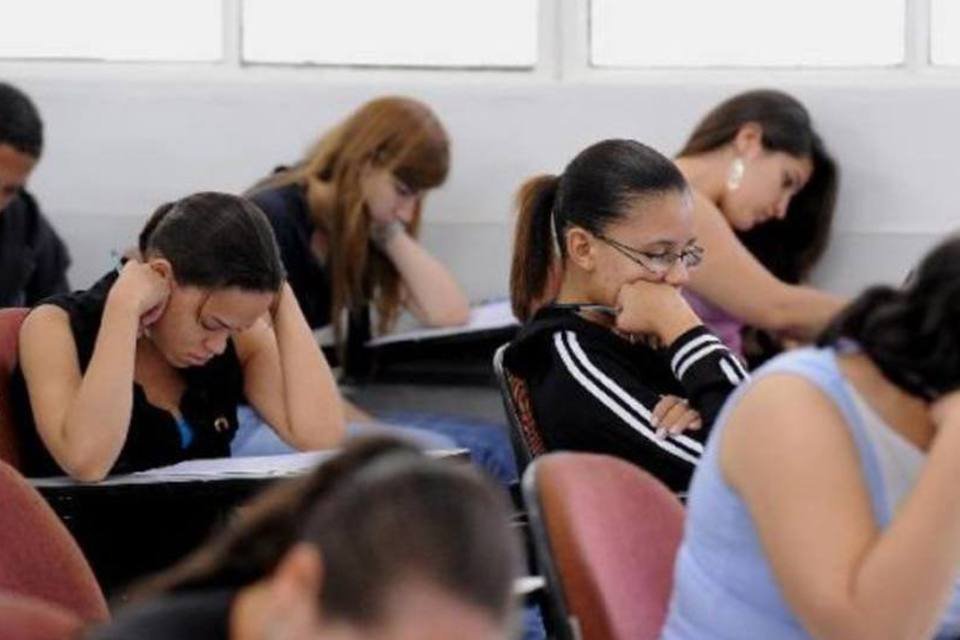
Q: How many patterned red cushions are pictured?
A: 1